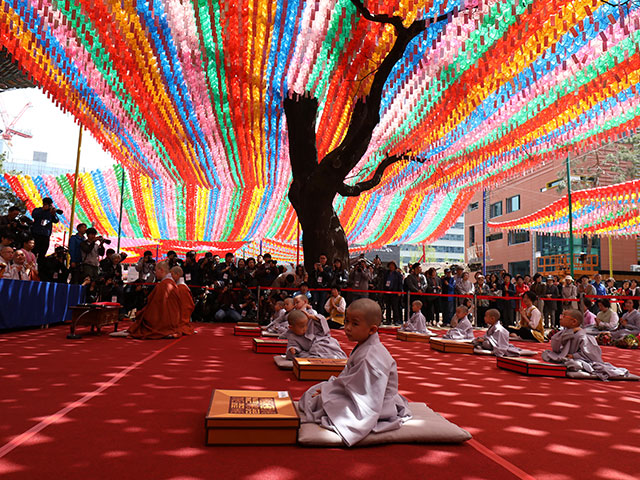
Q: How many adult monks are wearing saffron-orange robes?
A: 2